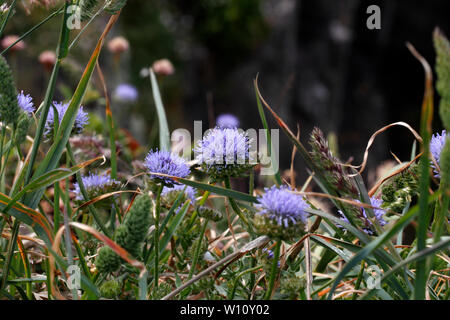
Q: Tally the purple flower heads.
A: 11